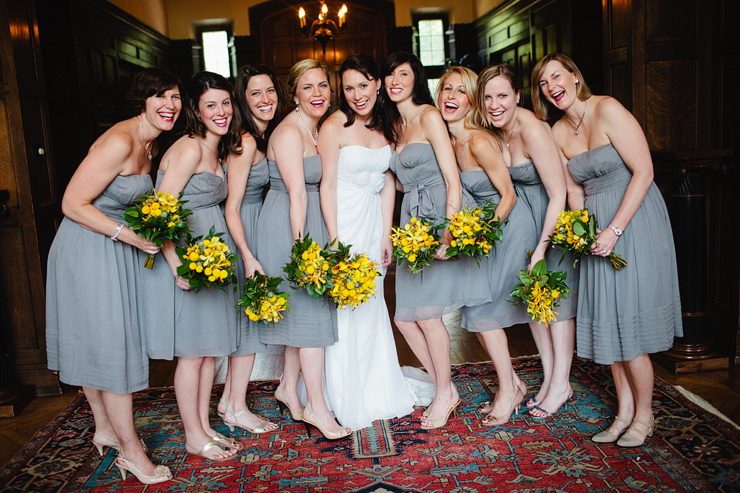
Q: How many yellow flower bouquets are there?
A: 9